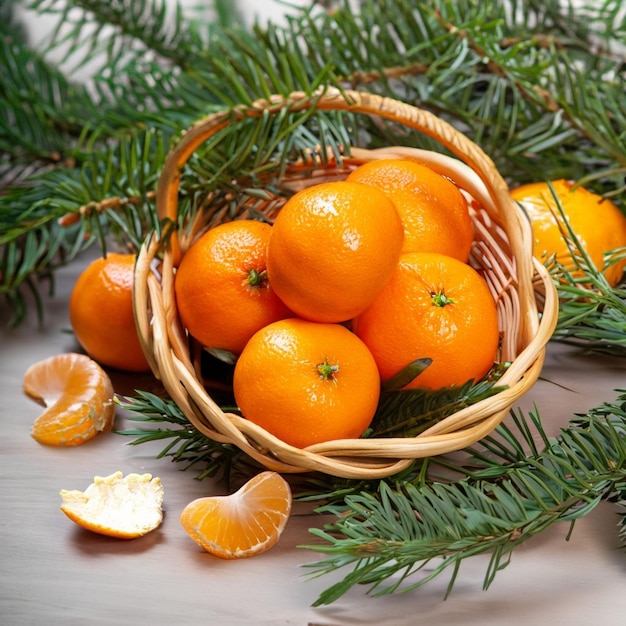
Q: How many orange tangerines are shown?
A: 7